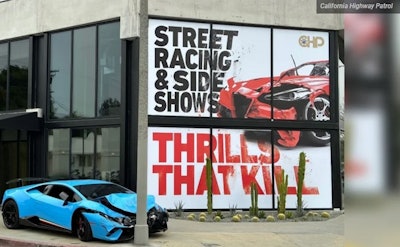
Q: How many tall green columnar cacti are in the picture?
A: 4